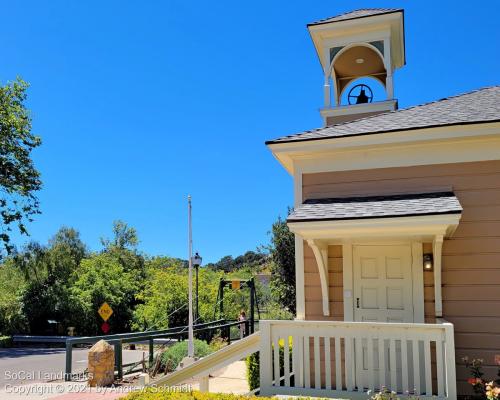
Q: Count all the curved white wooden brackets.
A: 2